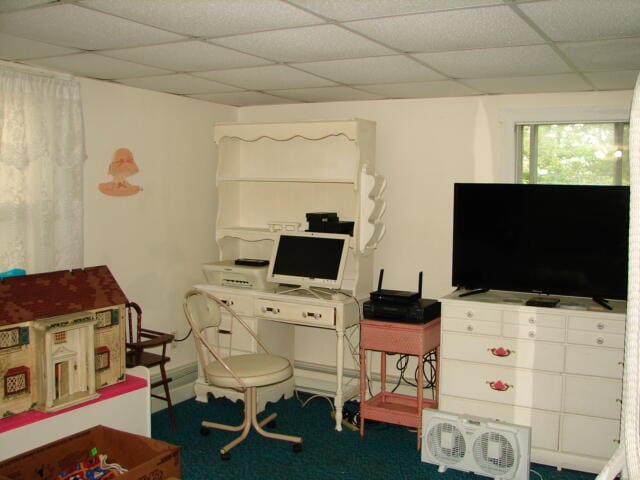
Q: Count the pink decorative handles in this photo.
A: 2